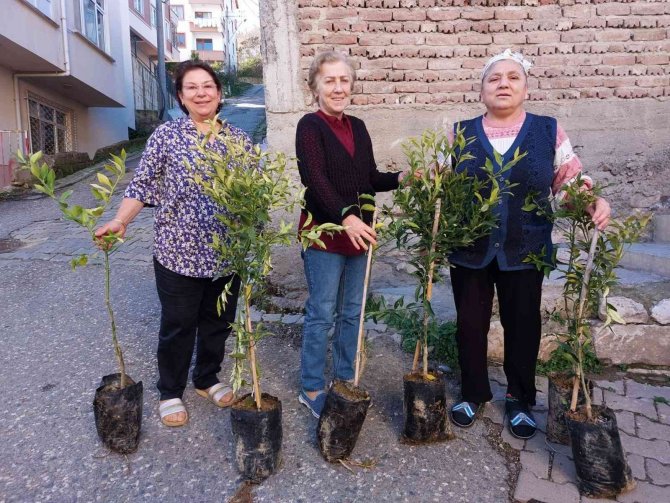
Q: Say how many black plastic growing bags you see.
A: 6